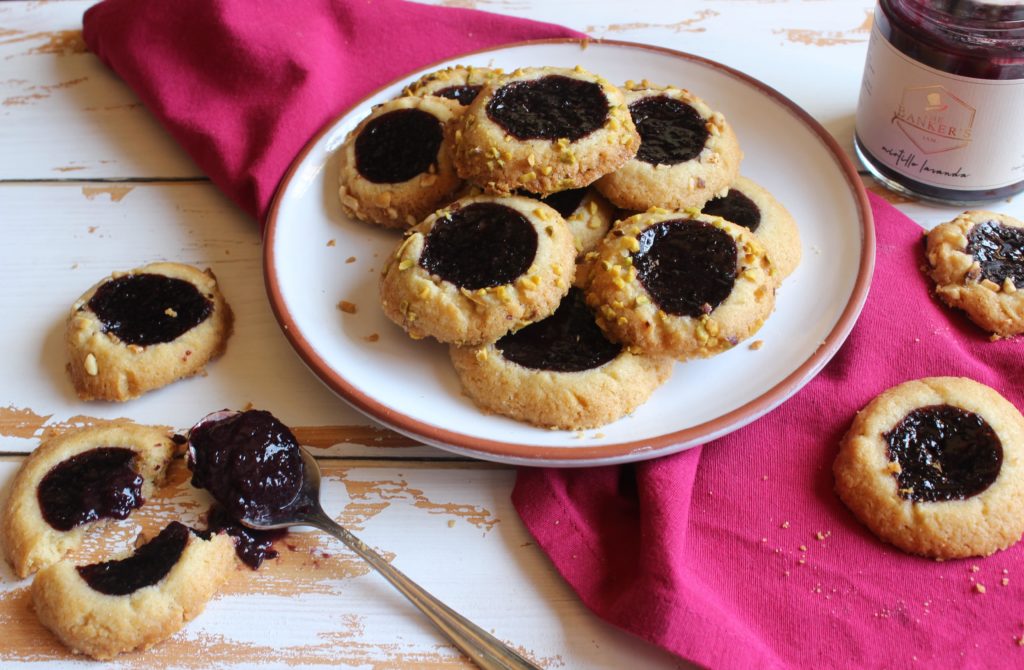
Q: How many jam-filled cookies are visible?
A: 13